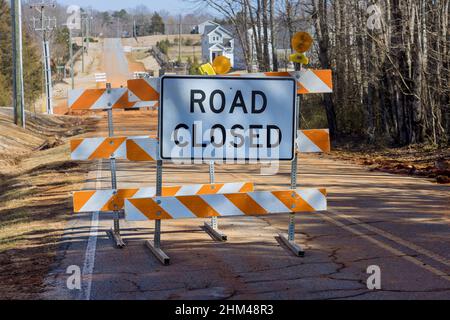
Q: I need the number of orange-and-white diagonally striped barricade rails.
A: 6